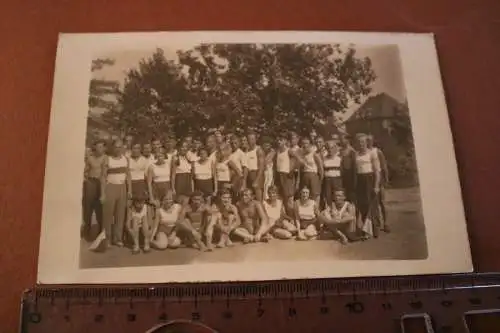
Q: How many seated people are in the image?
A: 8